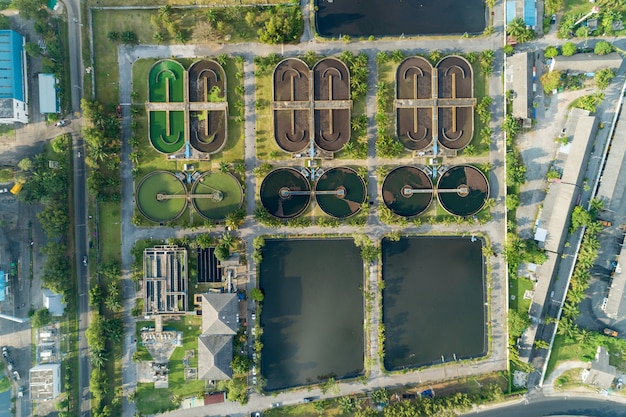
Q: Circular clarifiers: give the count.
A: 6